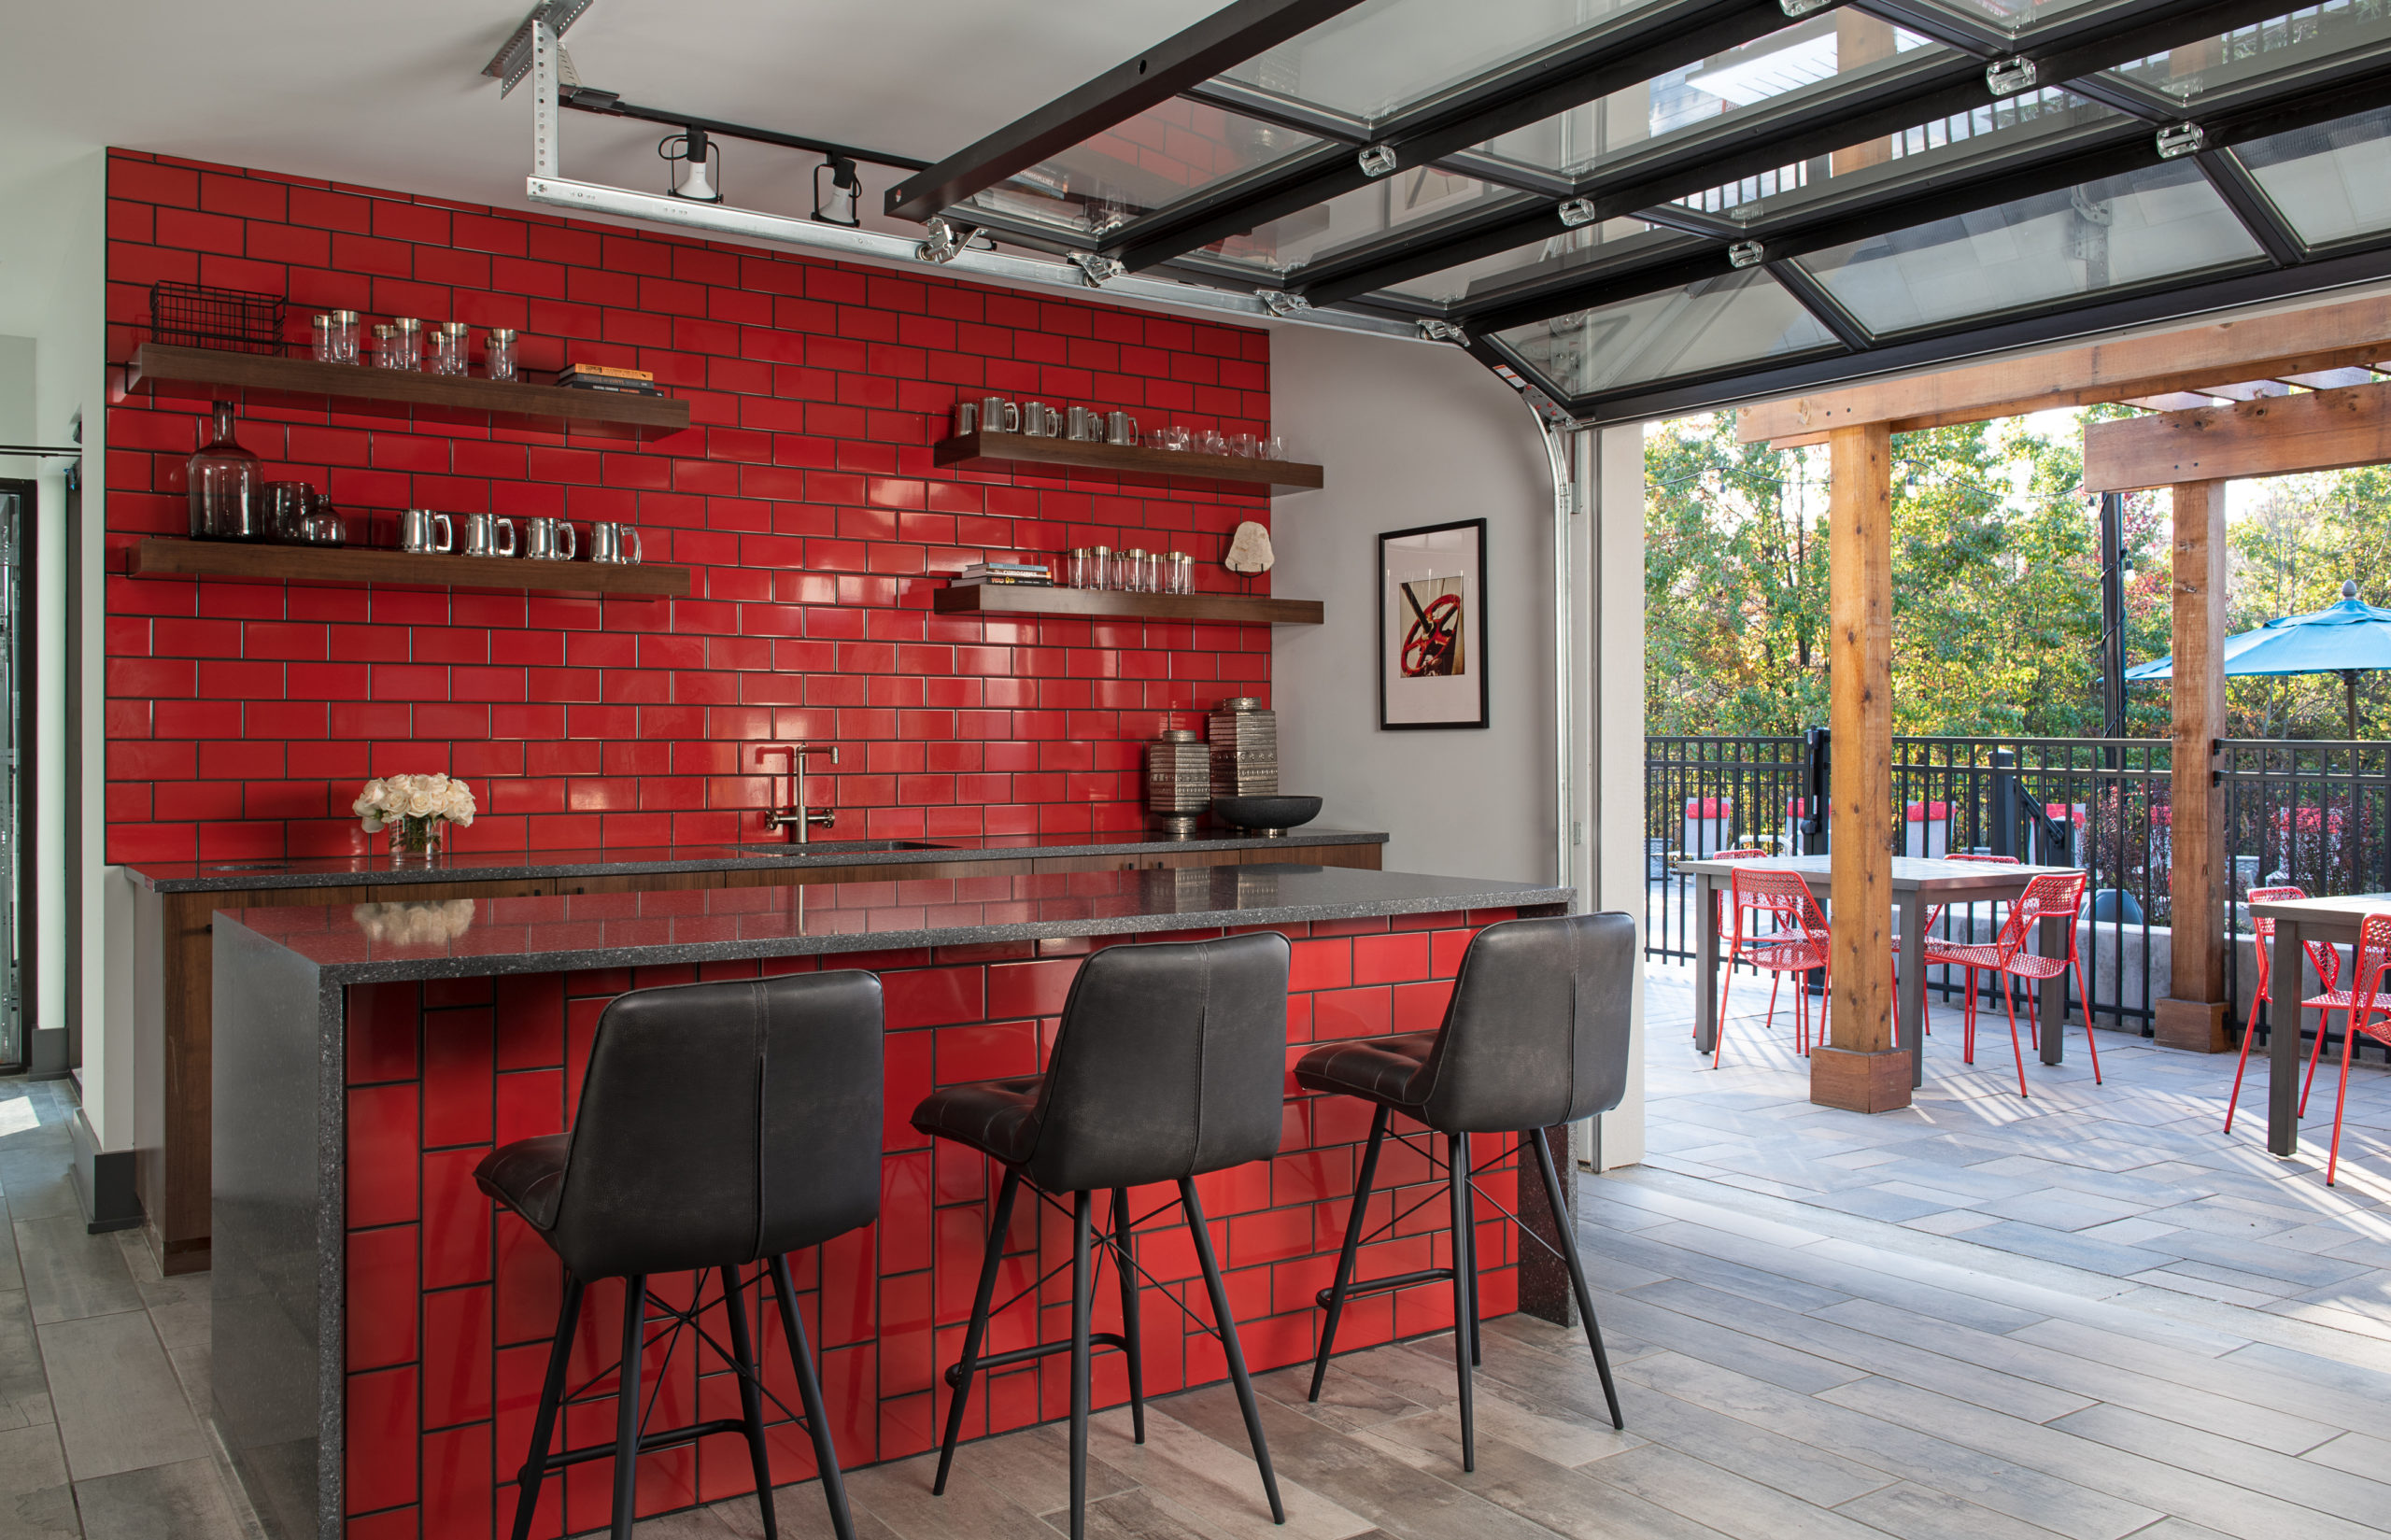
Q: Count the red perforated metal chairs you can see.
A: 6